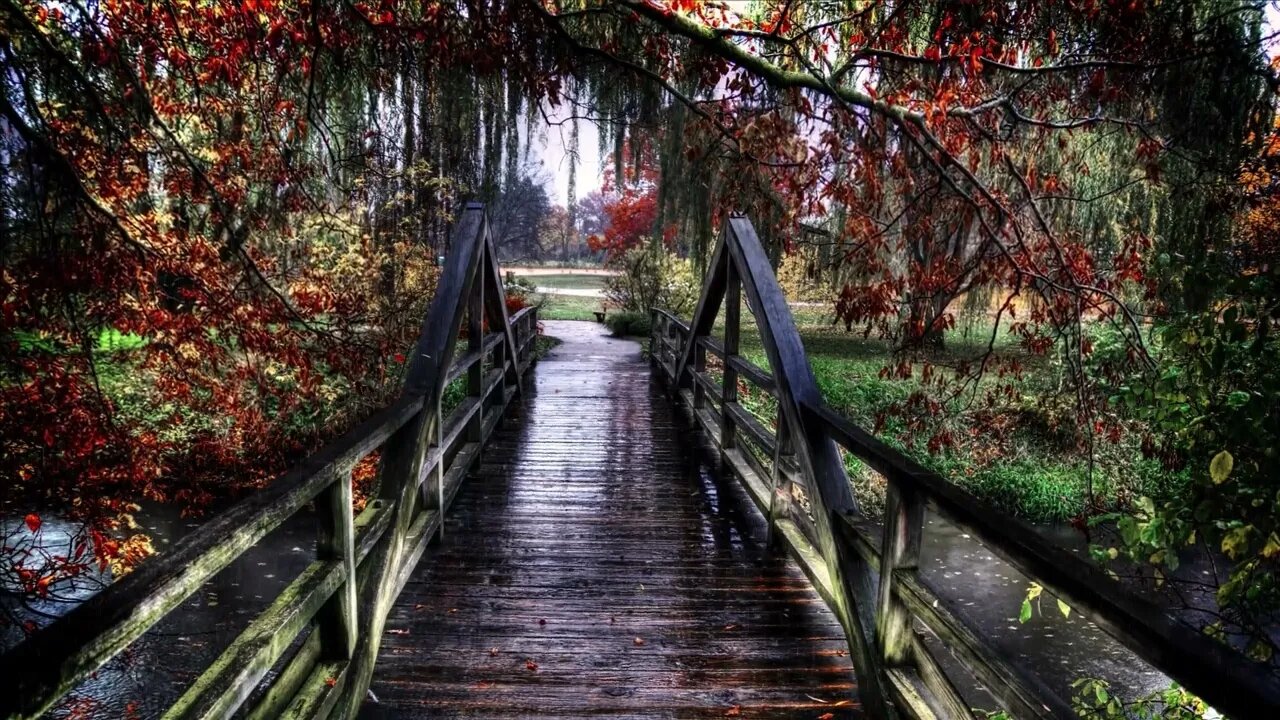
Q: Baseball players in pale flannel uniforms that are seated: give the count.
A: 0